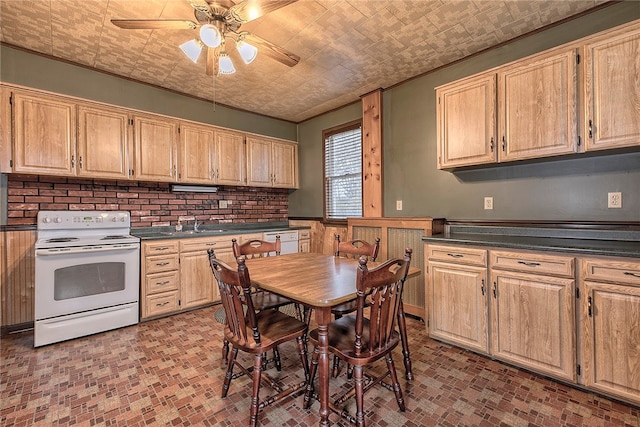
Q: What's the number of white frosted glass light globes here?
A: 4